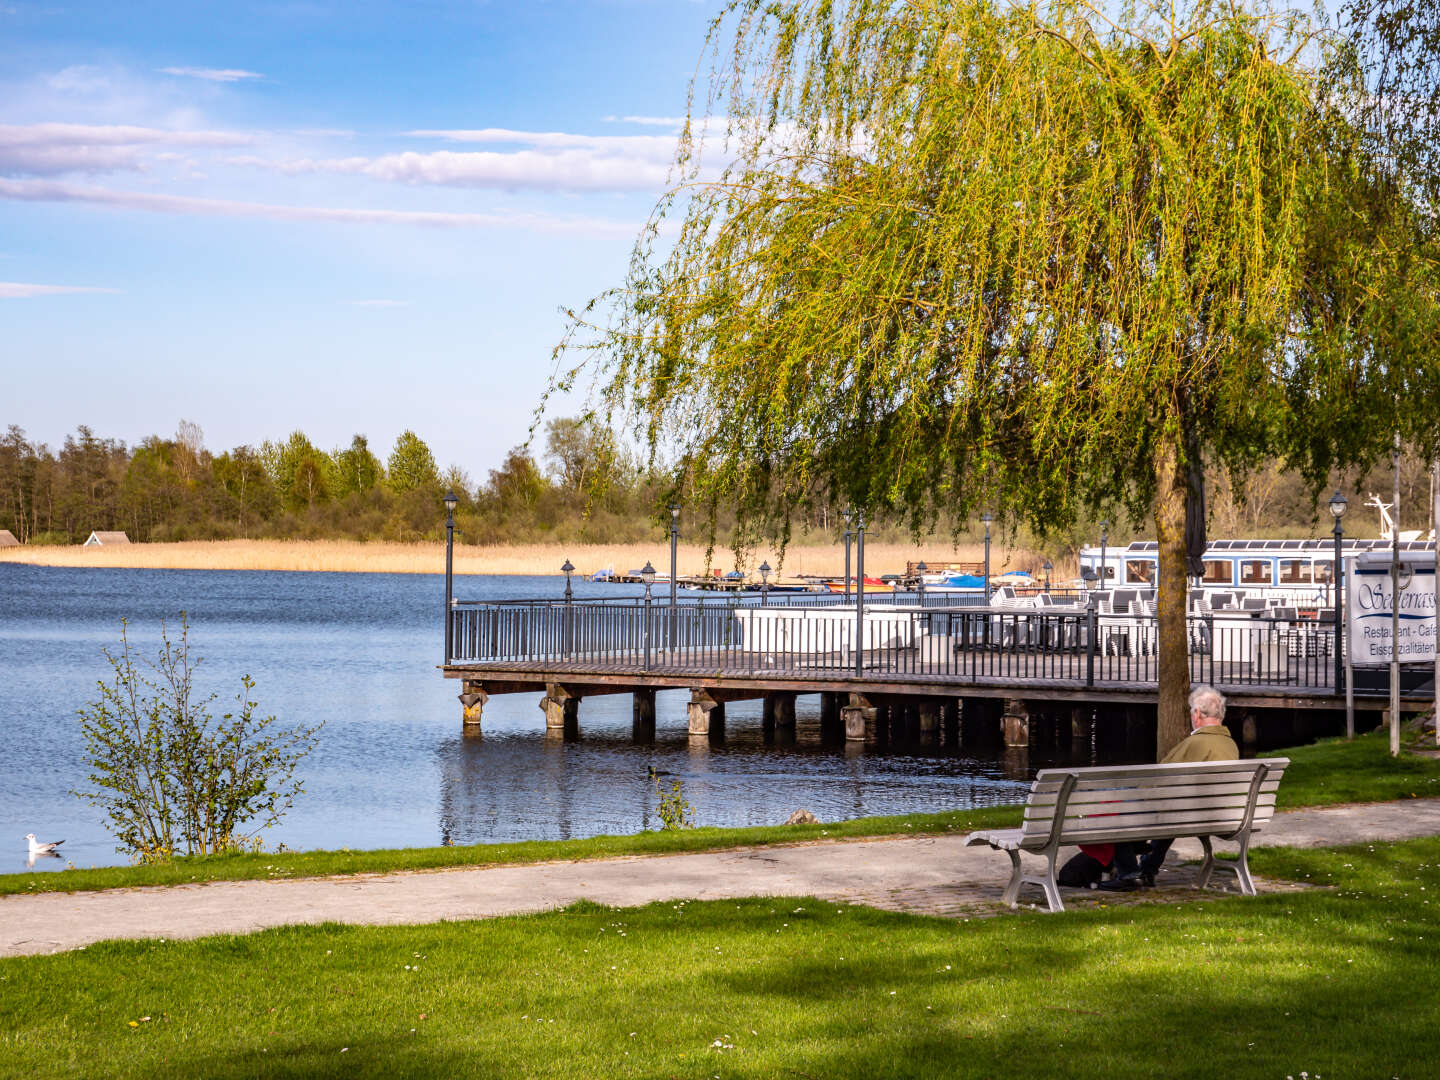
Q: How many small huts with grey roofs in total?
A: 2